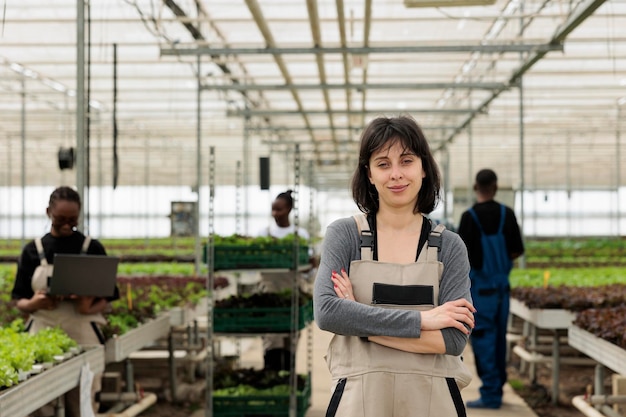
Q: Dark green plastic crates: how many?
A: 3